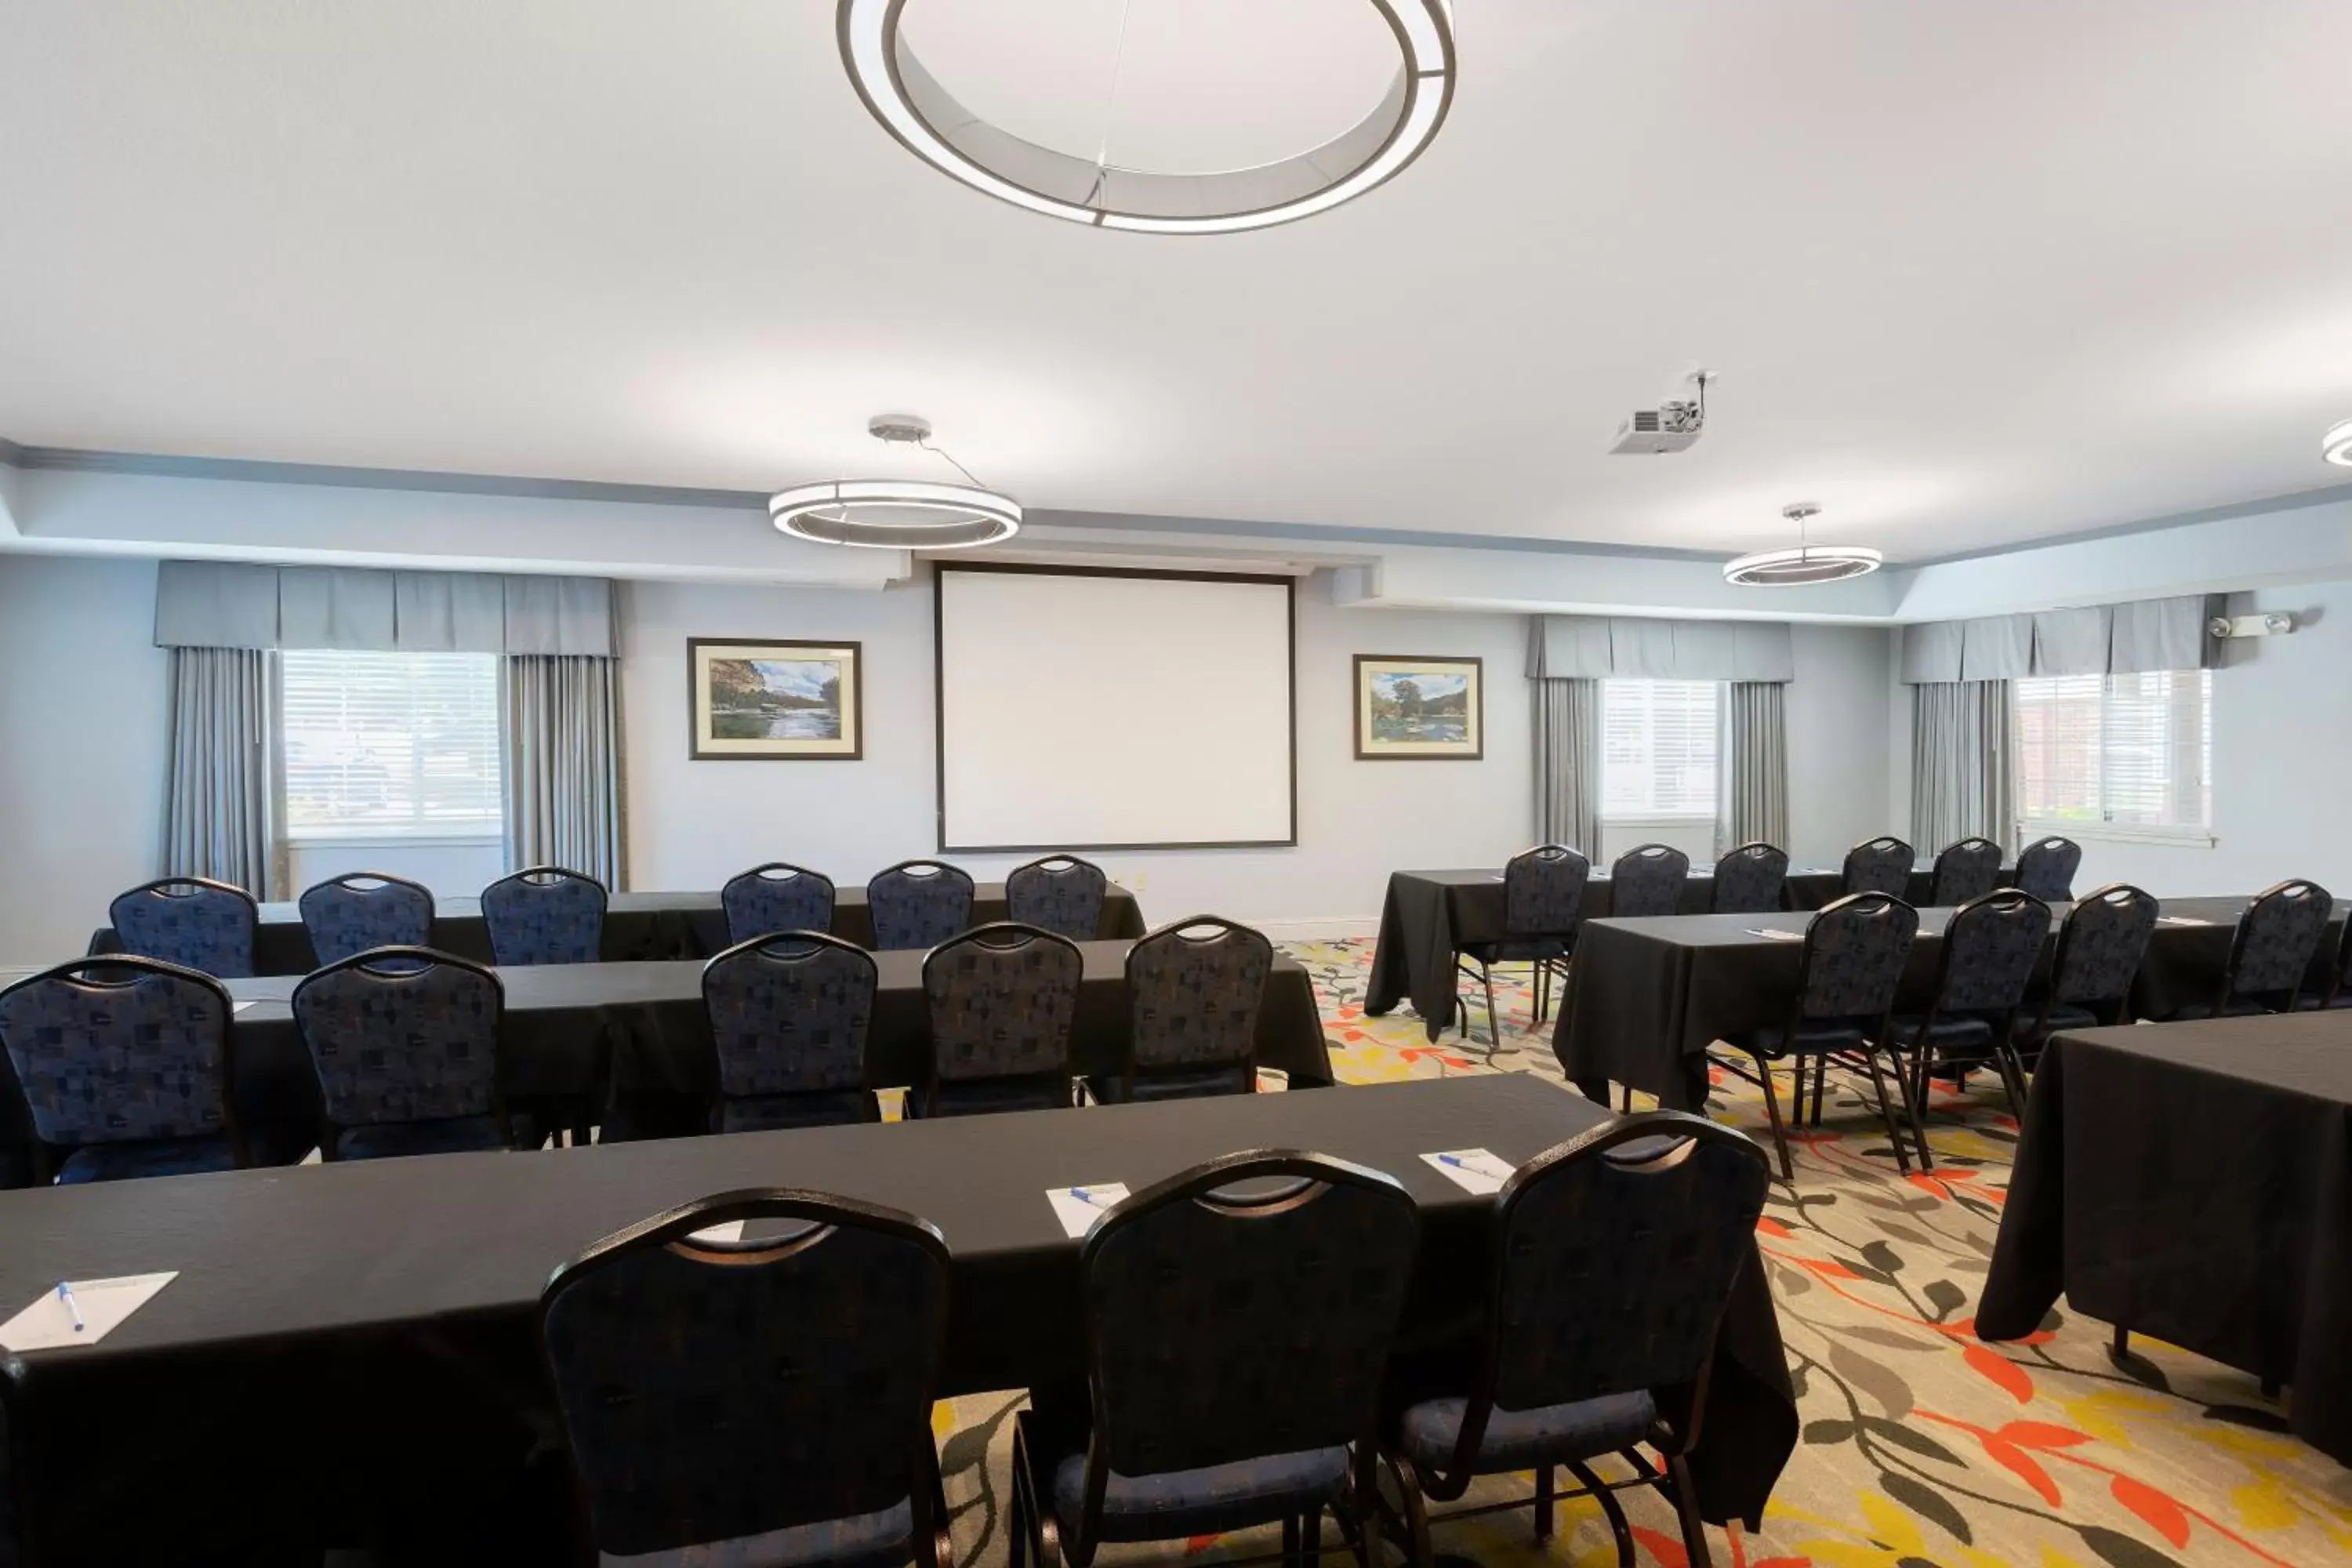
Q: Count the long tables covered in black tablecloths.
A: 6